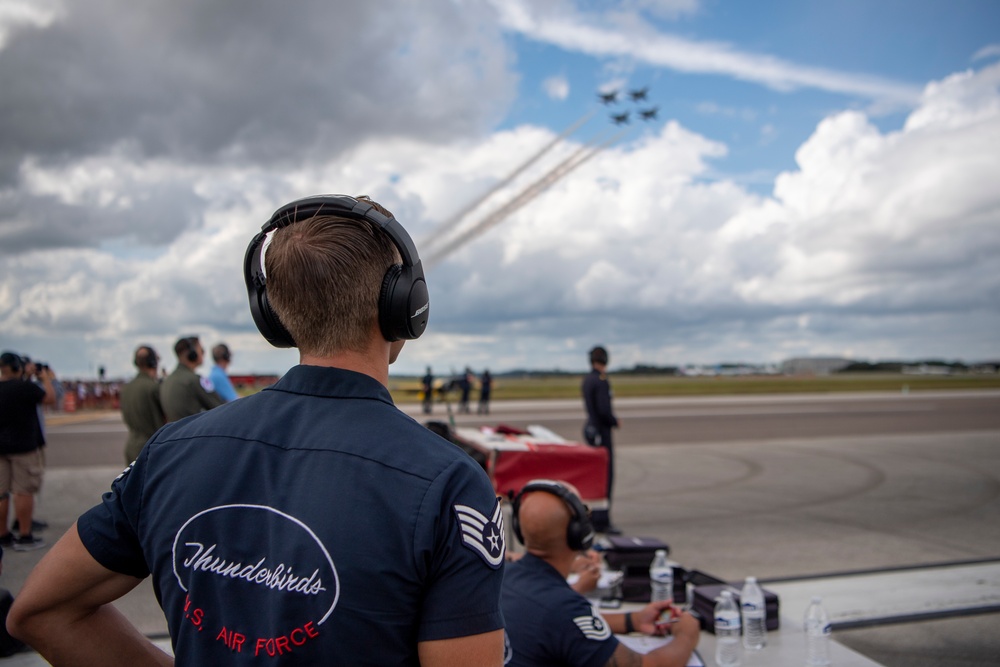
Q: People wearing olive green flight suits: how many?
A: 2